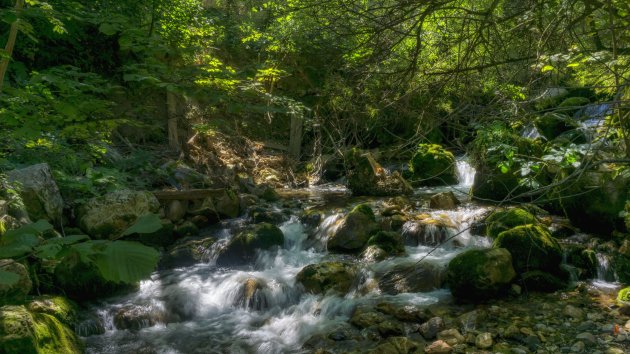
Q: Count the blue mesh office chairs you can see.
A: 0